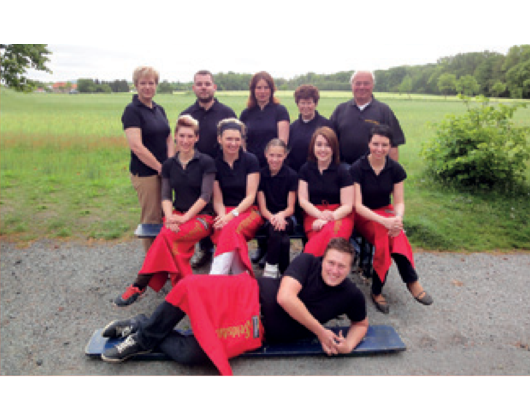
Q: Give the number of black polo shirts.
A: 11